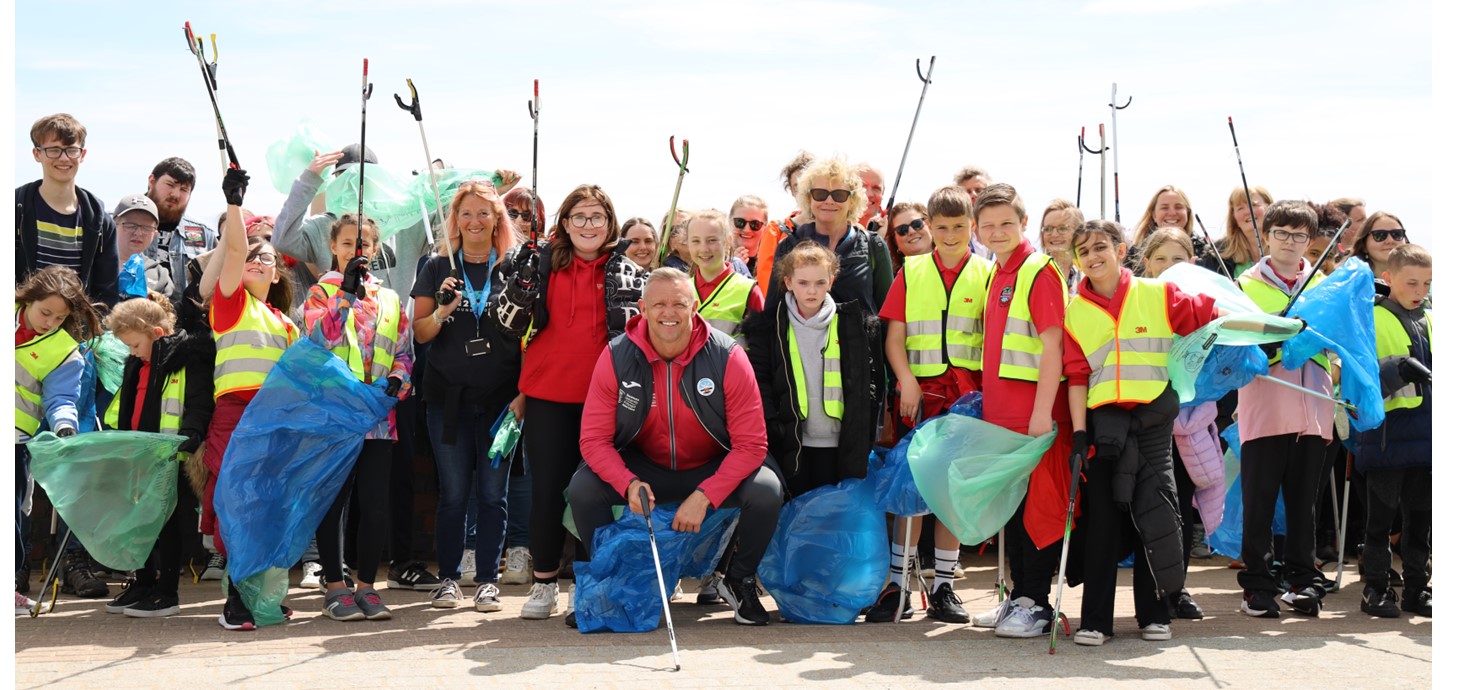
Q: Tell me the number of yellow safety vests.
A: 11